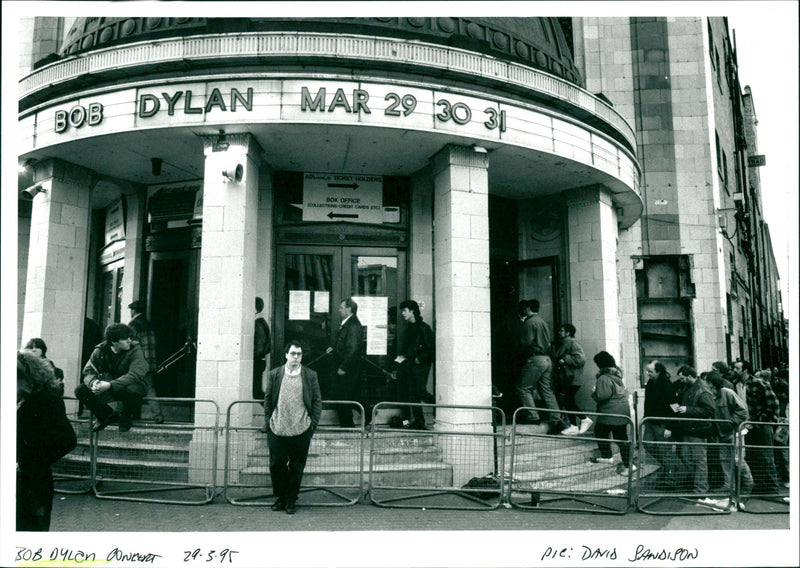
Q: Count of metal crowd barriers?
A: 7